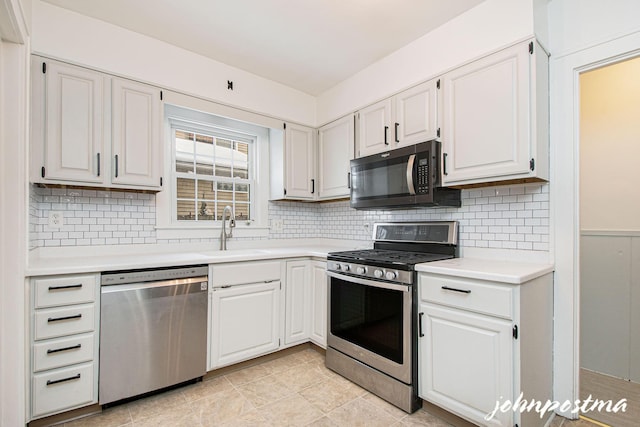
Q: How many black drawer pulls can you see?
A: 5